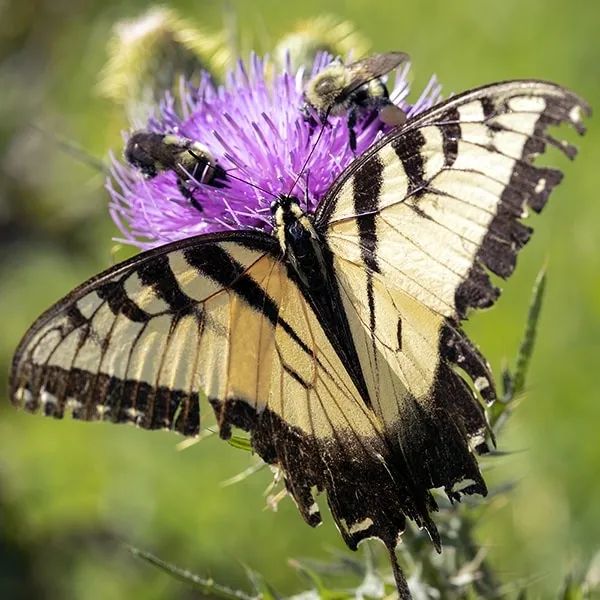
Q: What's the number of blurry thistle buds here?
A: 2